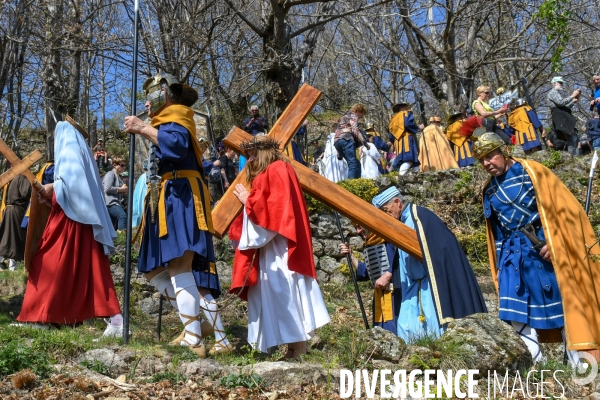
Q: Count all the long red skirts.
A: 1